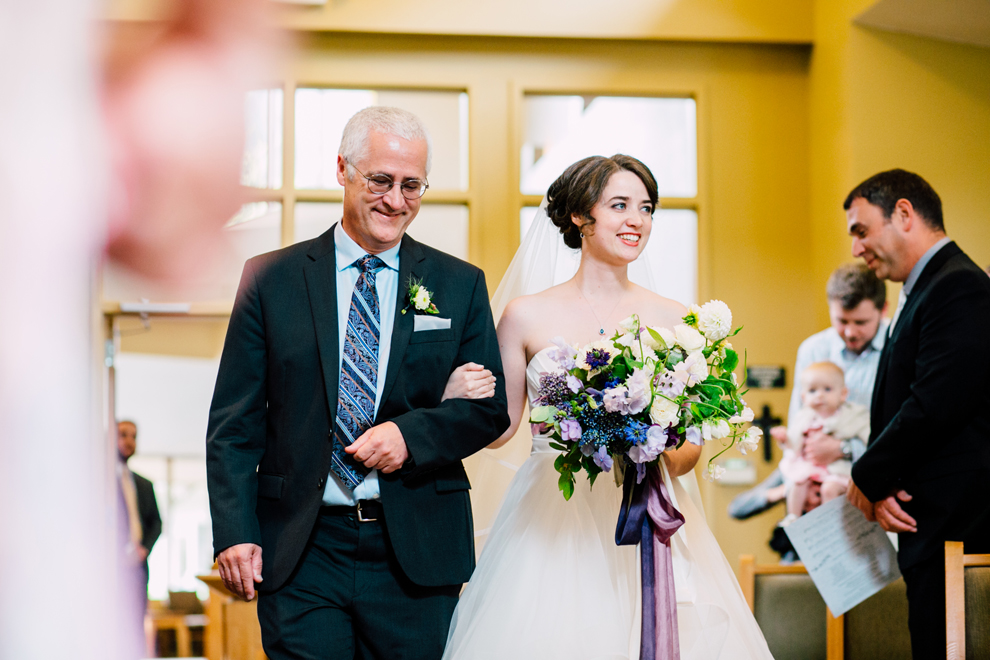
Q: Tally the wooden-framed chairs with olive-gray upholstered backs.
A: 3